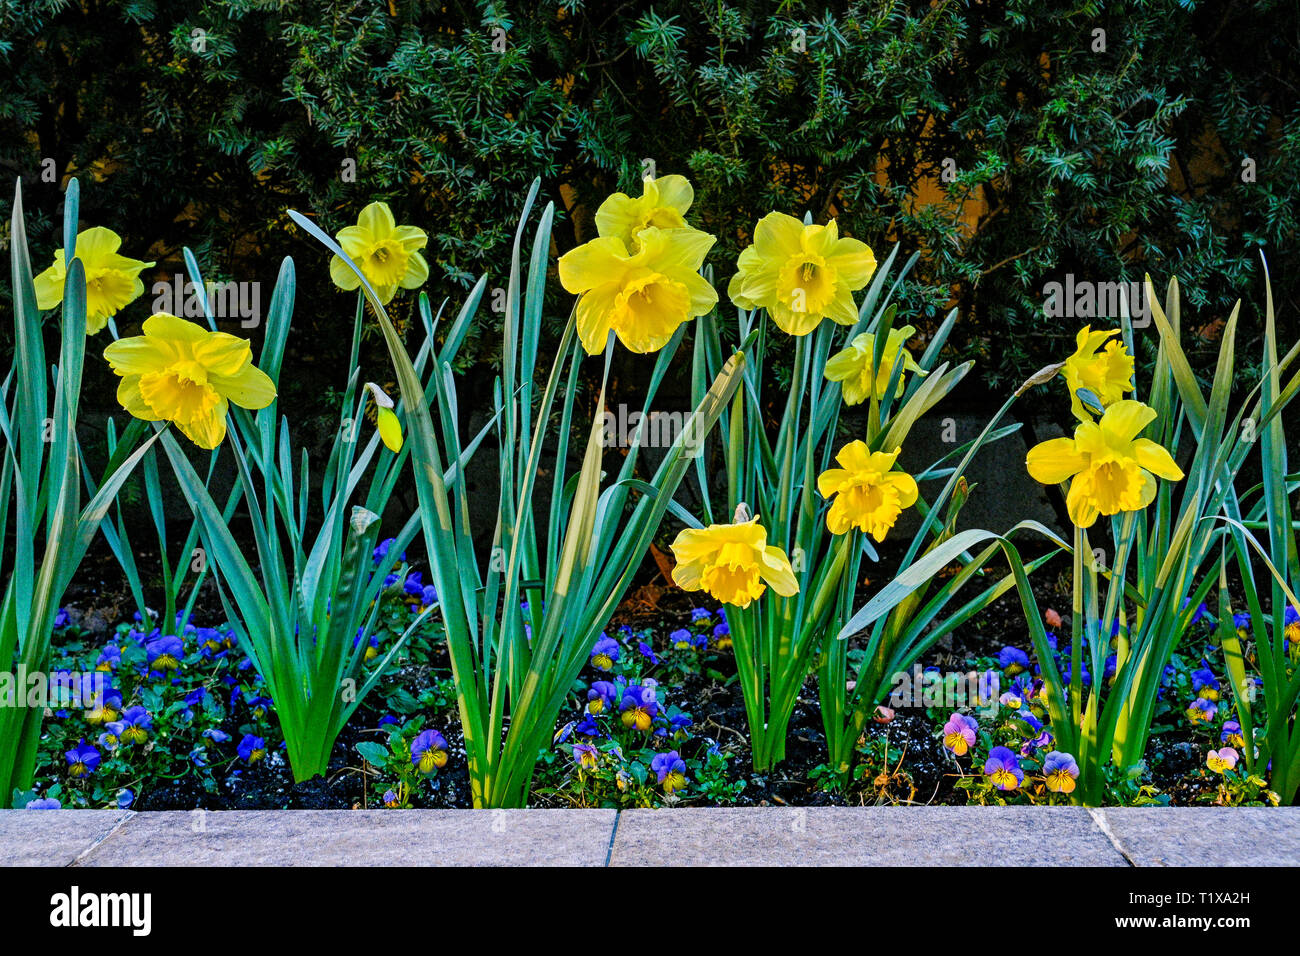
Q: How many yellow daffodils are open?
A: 11